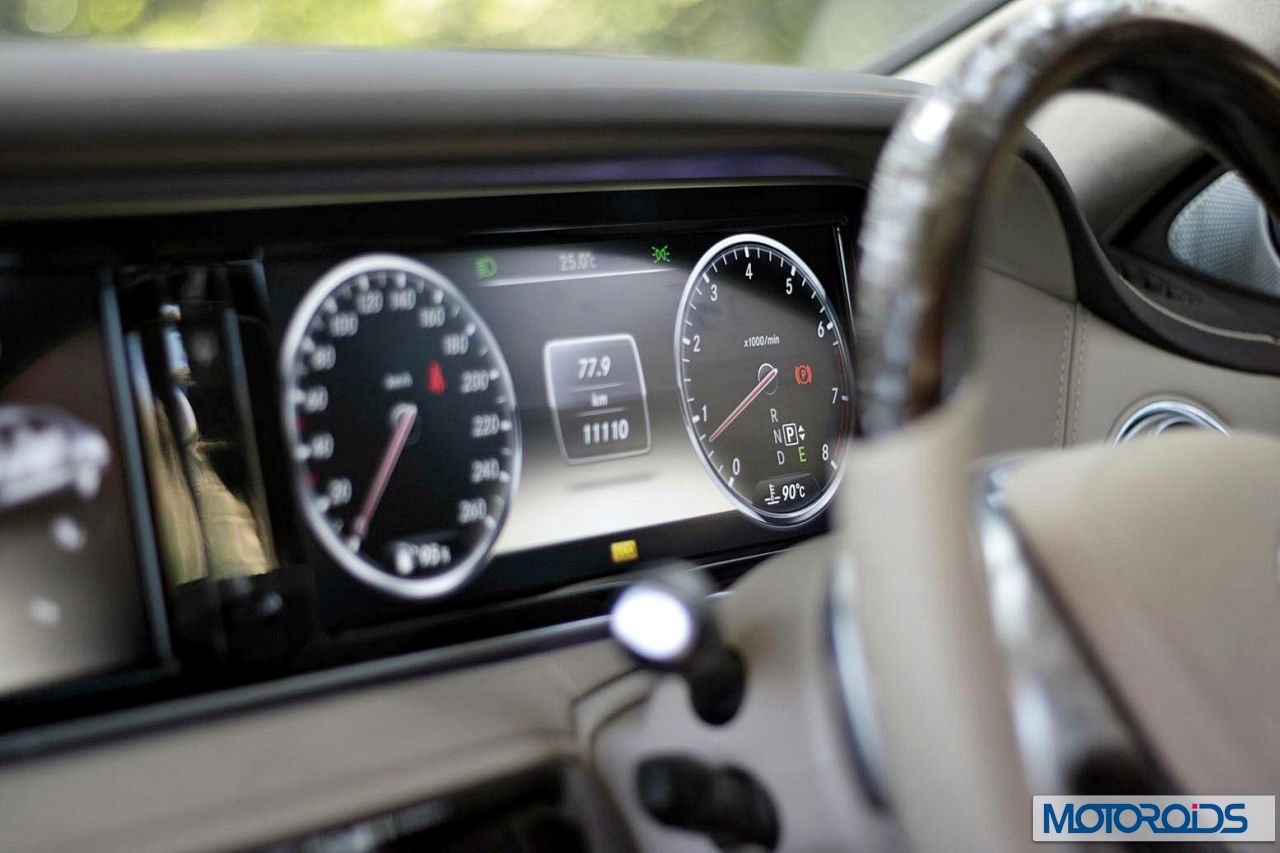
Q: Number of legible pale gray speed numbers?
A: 13